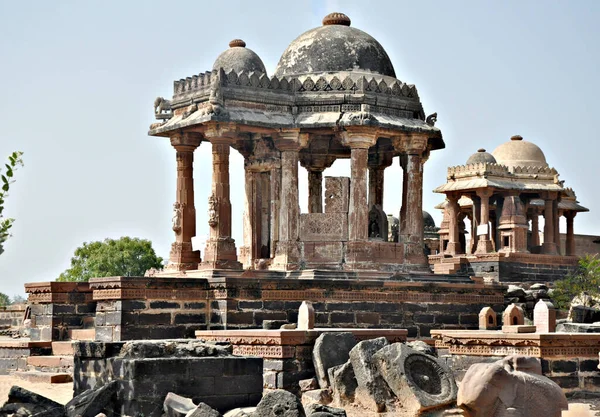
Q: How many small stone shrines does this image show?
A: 4